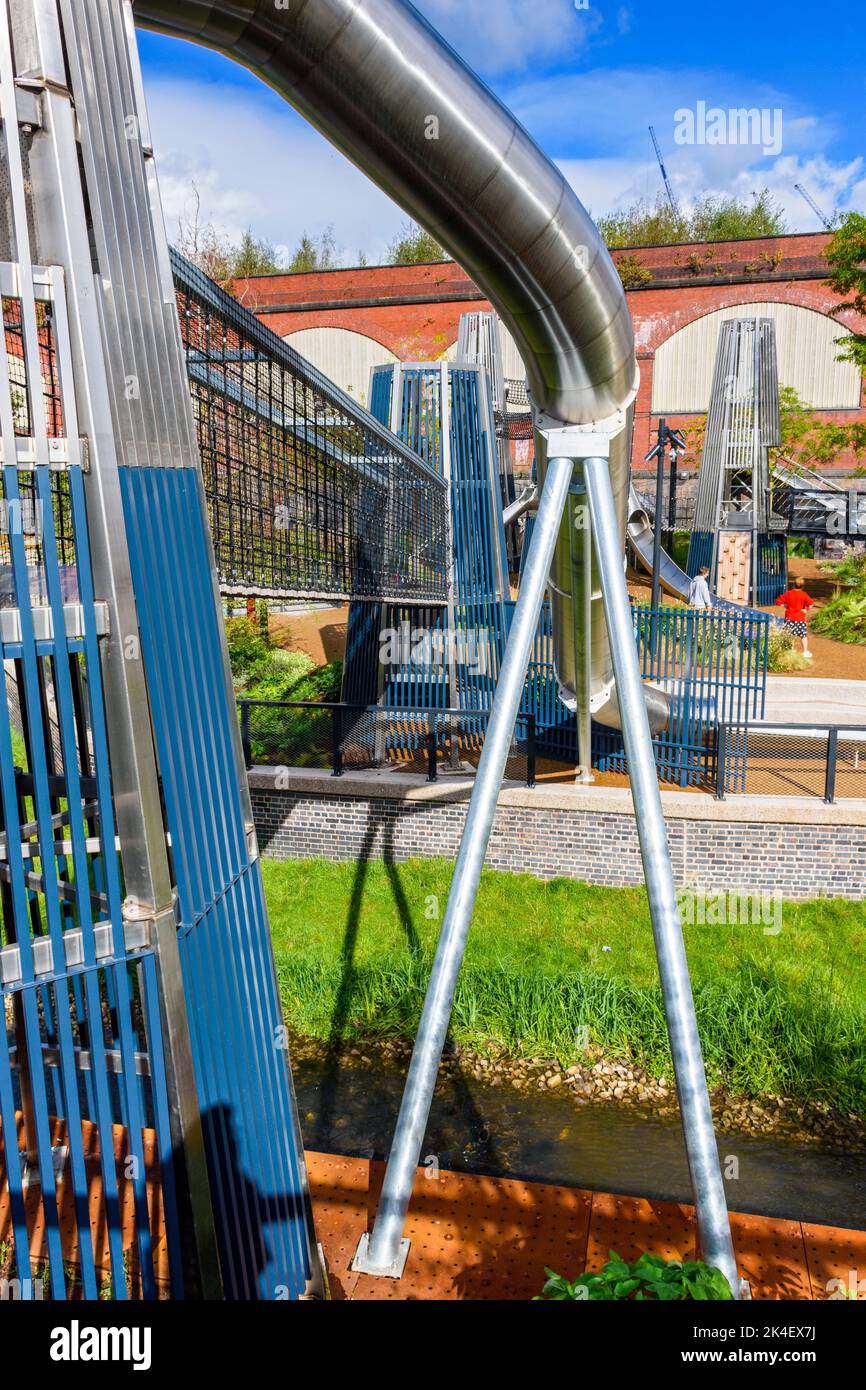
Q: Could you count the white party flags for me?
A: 0